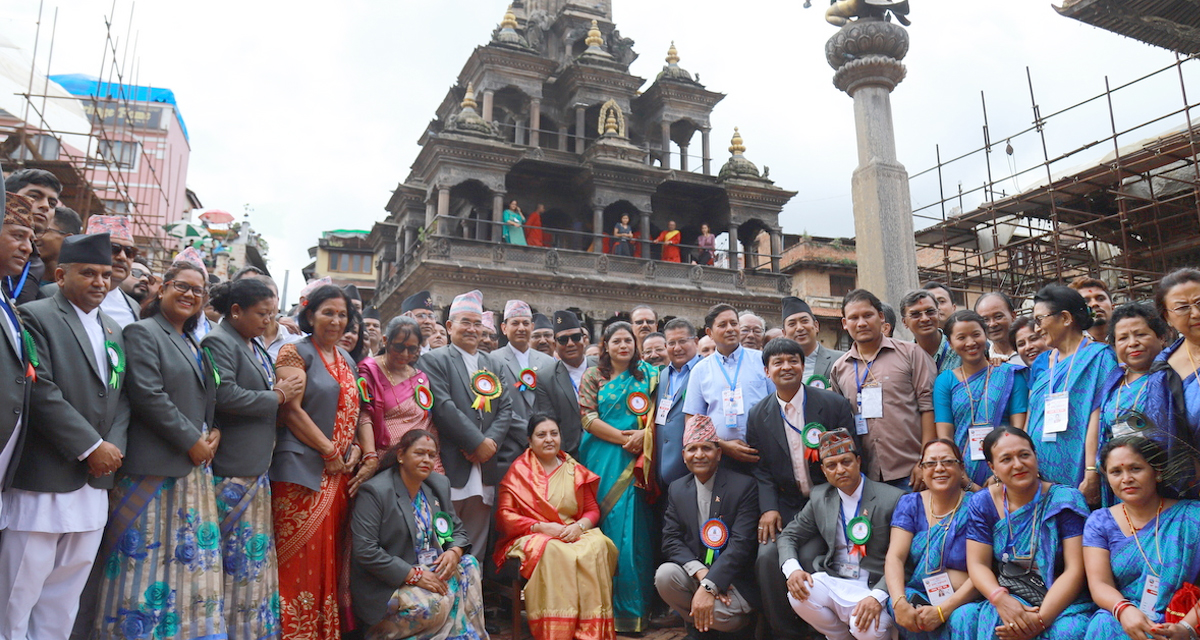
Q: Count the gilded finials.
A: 6